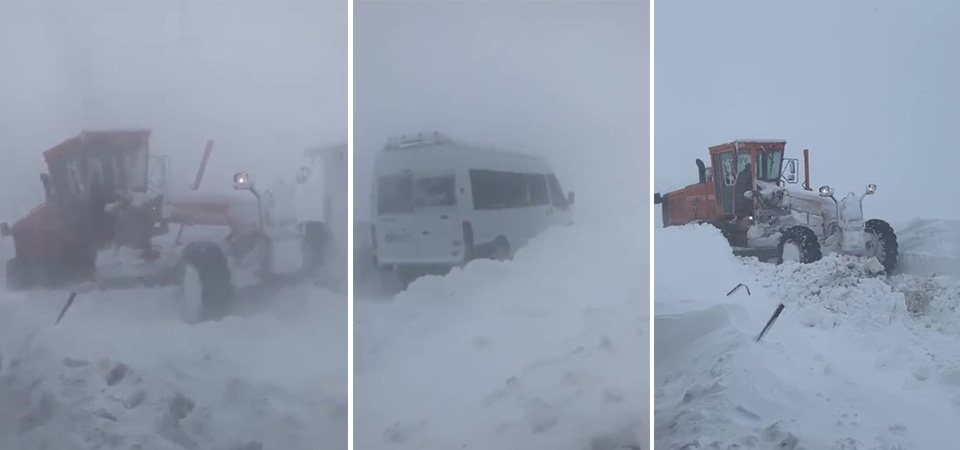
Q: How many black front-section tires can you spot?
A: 4